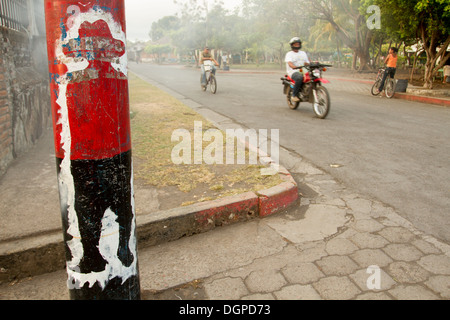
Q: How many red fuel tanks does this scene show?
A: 1